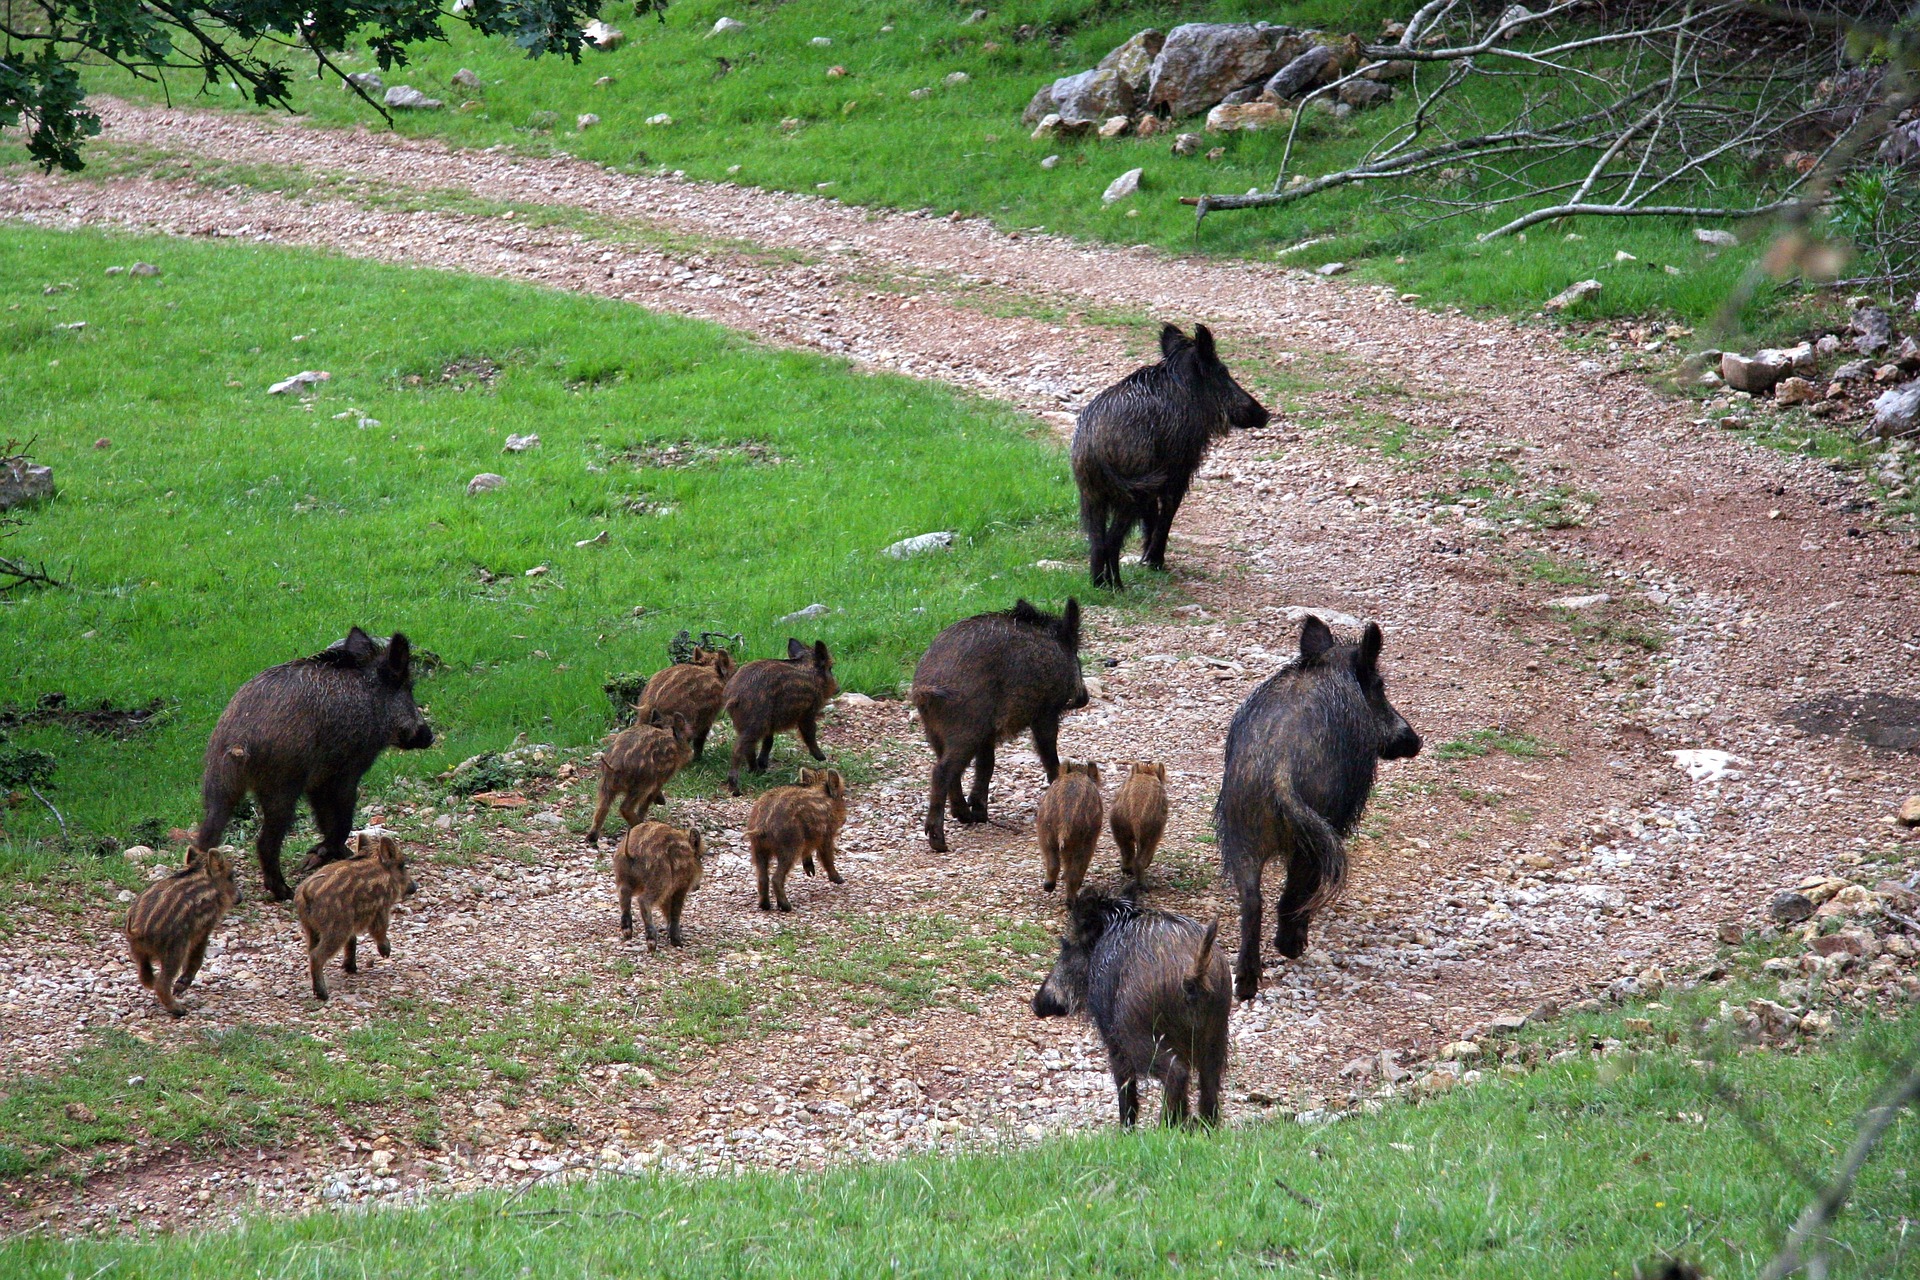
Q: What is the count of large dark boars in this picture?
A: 5